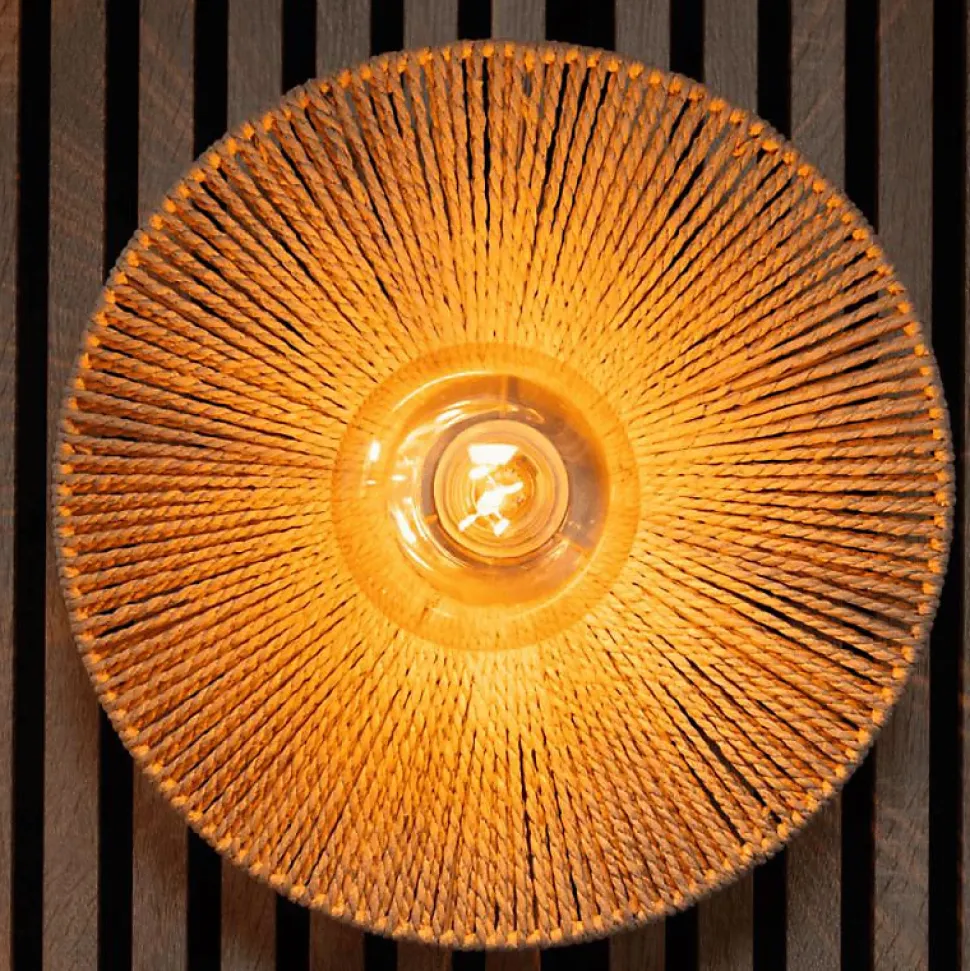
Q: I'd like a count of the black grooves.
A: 11